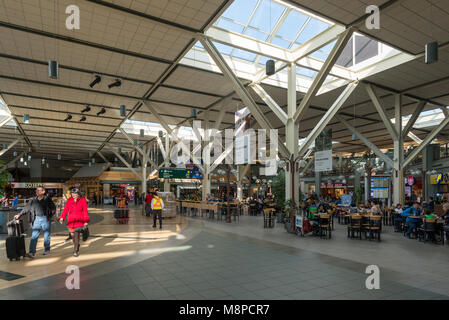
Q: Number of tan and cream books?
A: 0